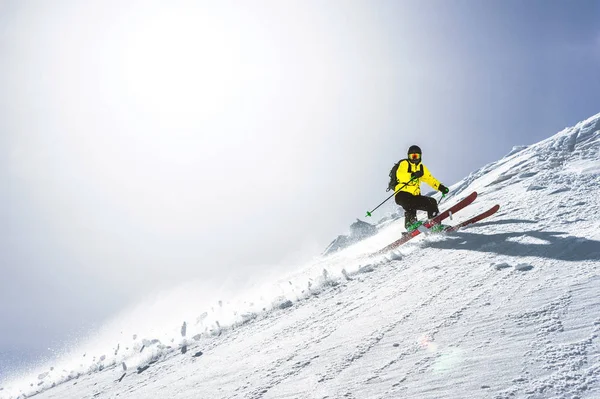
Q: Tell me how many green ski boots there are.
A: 2